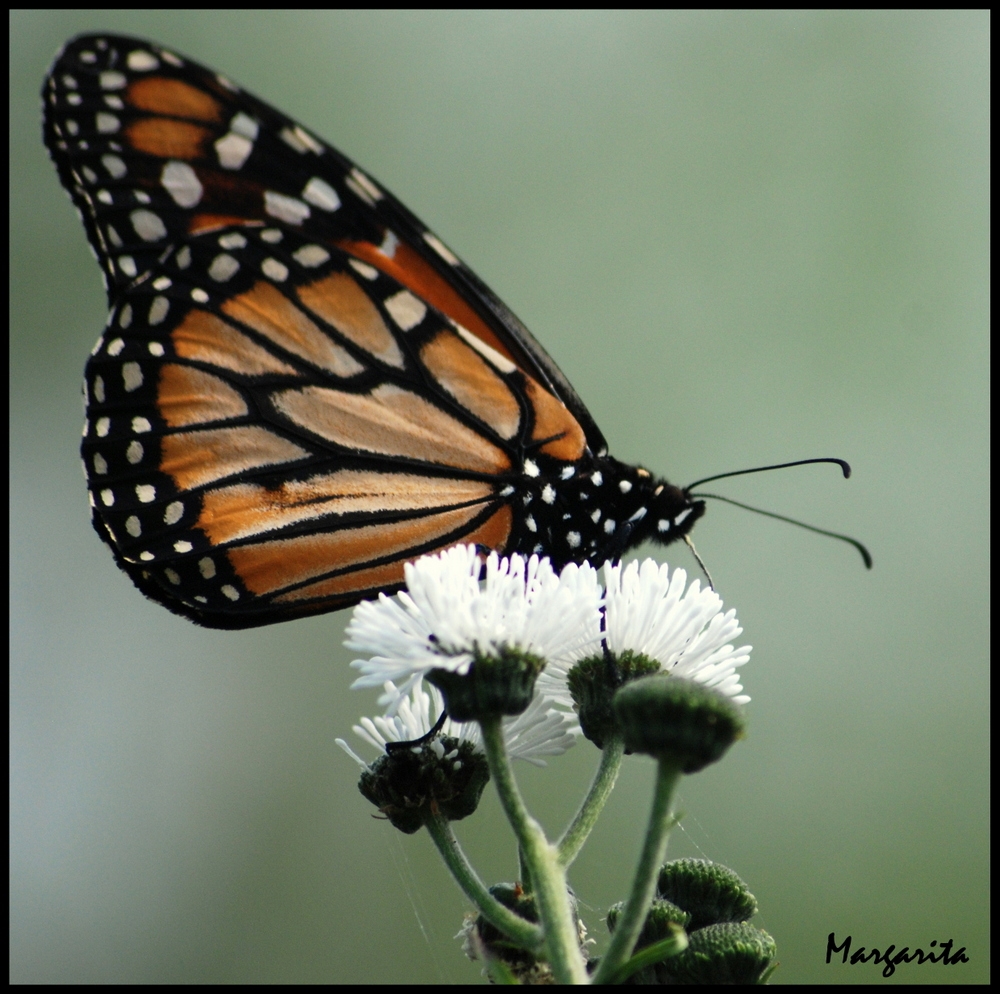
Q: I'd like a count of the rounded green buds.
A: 4